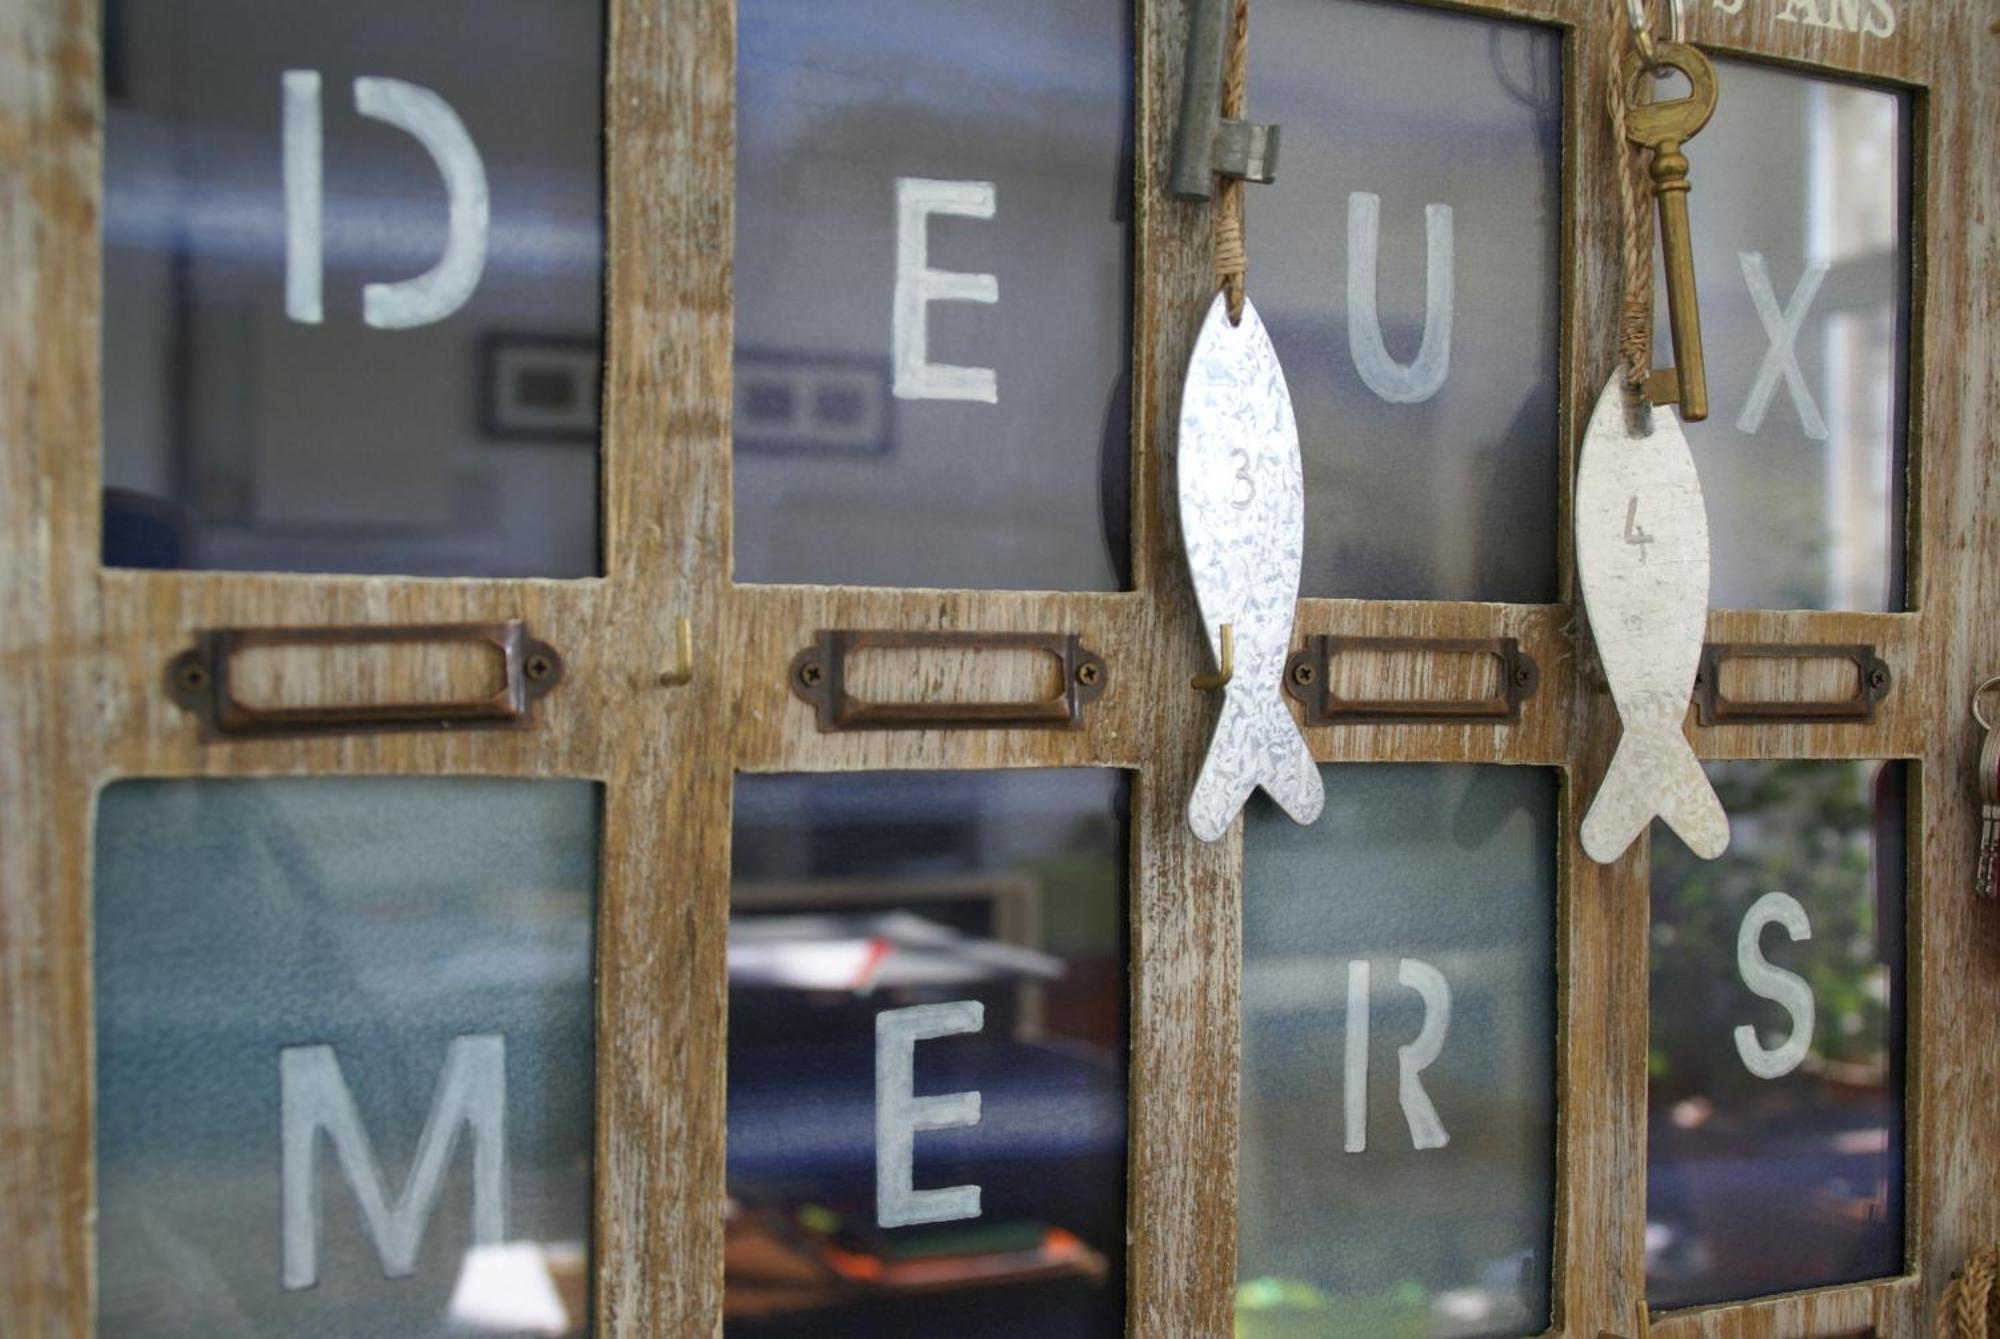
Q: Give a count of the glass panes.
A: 8